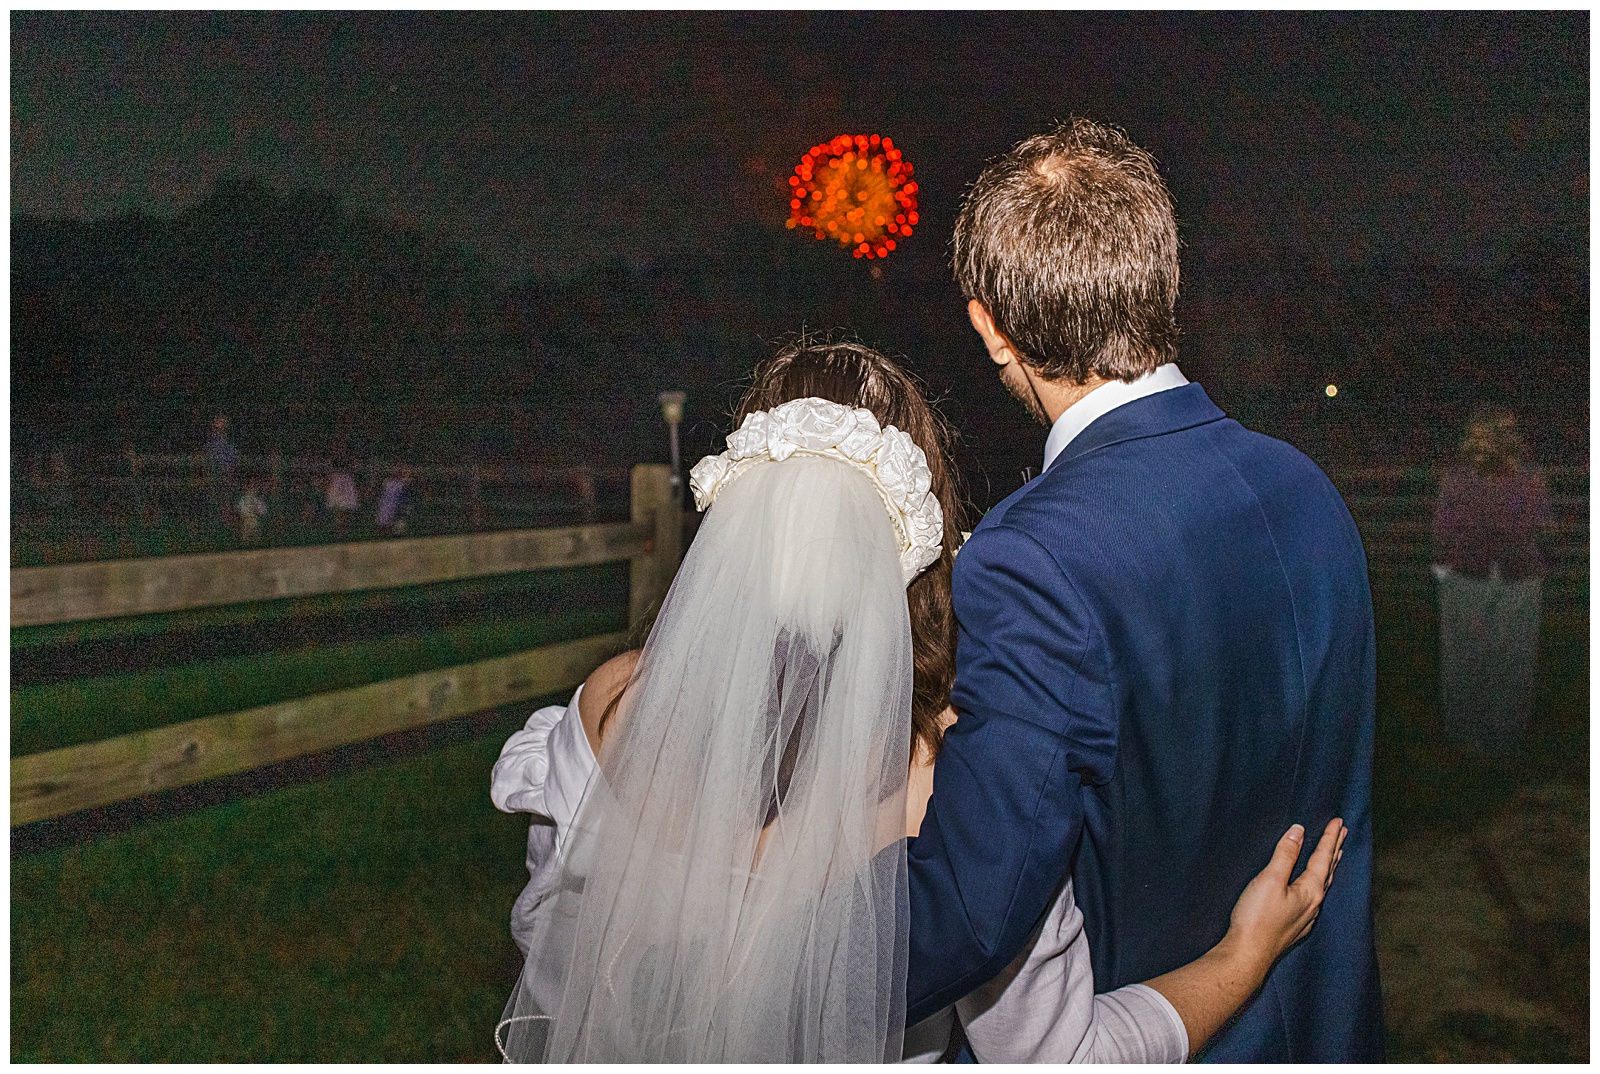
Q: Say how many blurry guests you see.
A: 5